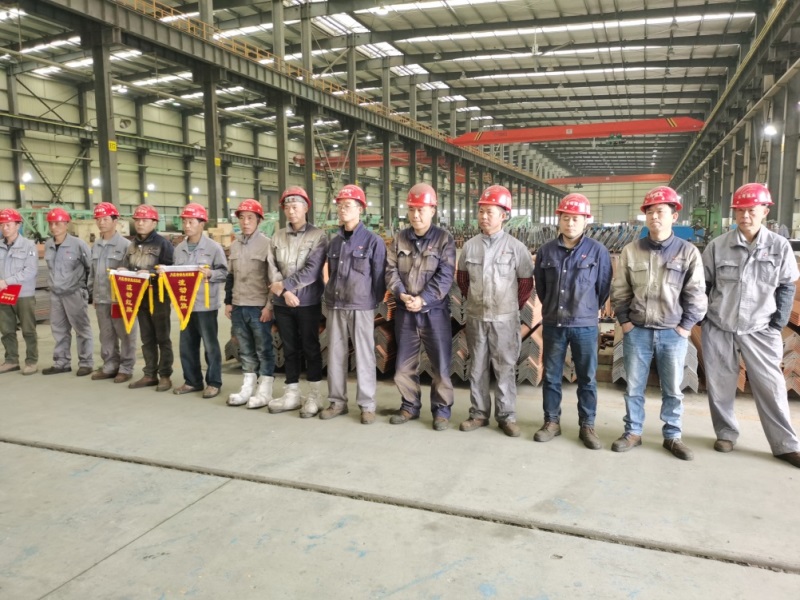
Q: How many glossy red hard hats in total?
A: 13